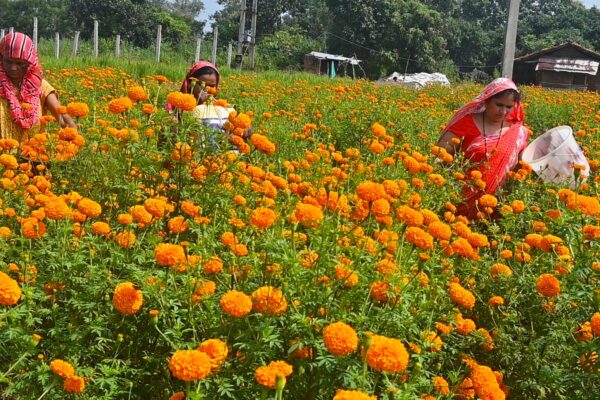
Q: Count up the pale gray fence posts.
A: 11